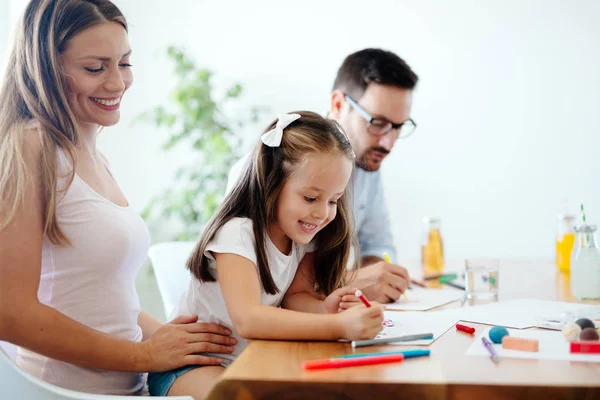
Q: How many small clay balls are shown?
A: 4